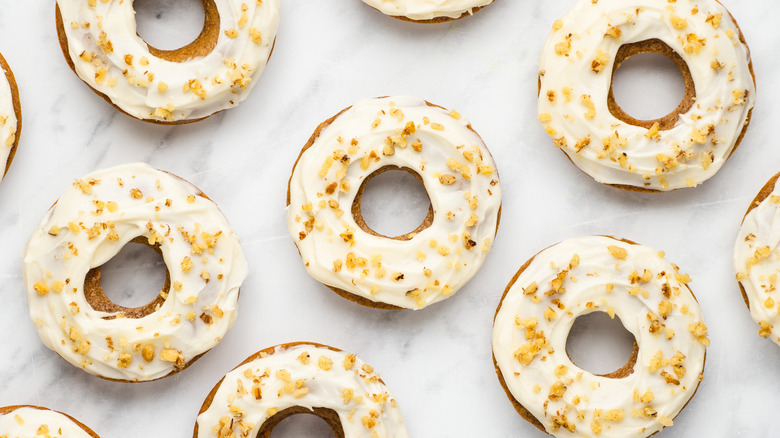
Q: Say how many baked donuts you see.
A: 10